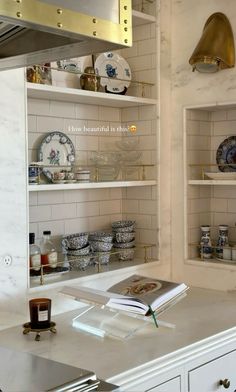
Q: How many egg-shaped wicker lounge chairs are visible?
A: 0